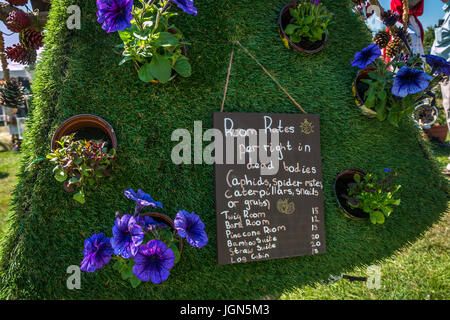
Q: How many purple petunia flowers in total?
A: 10